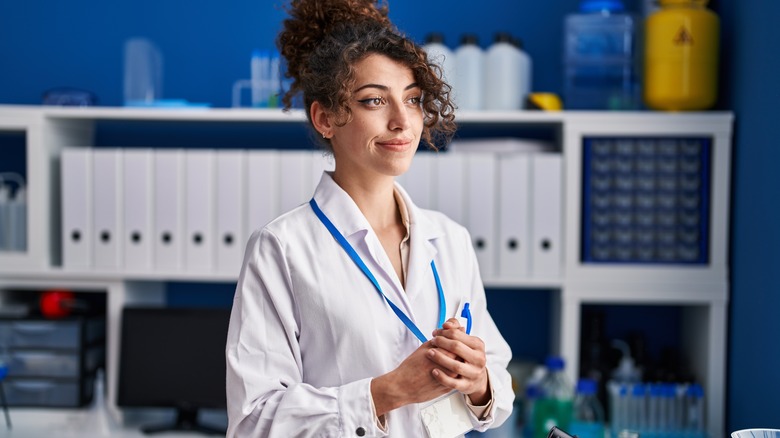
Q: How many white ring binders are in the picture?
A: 14